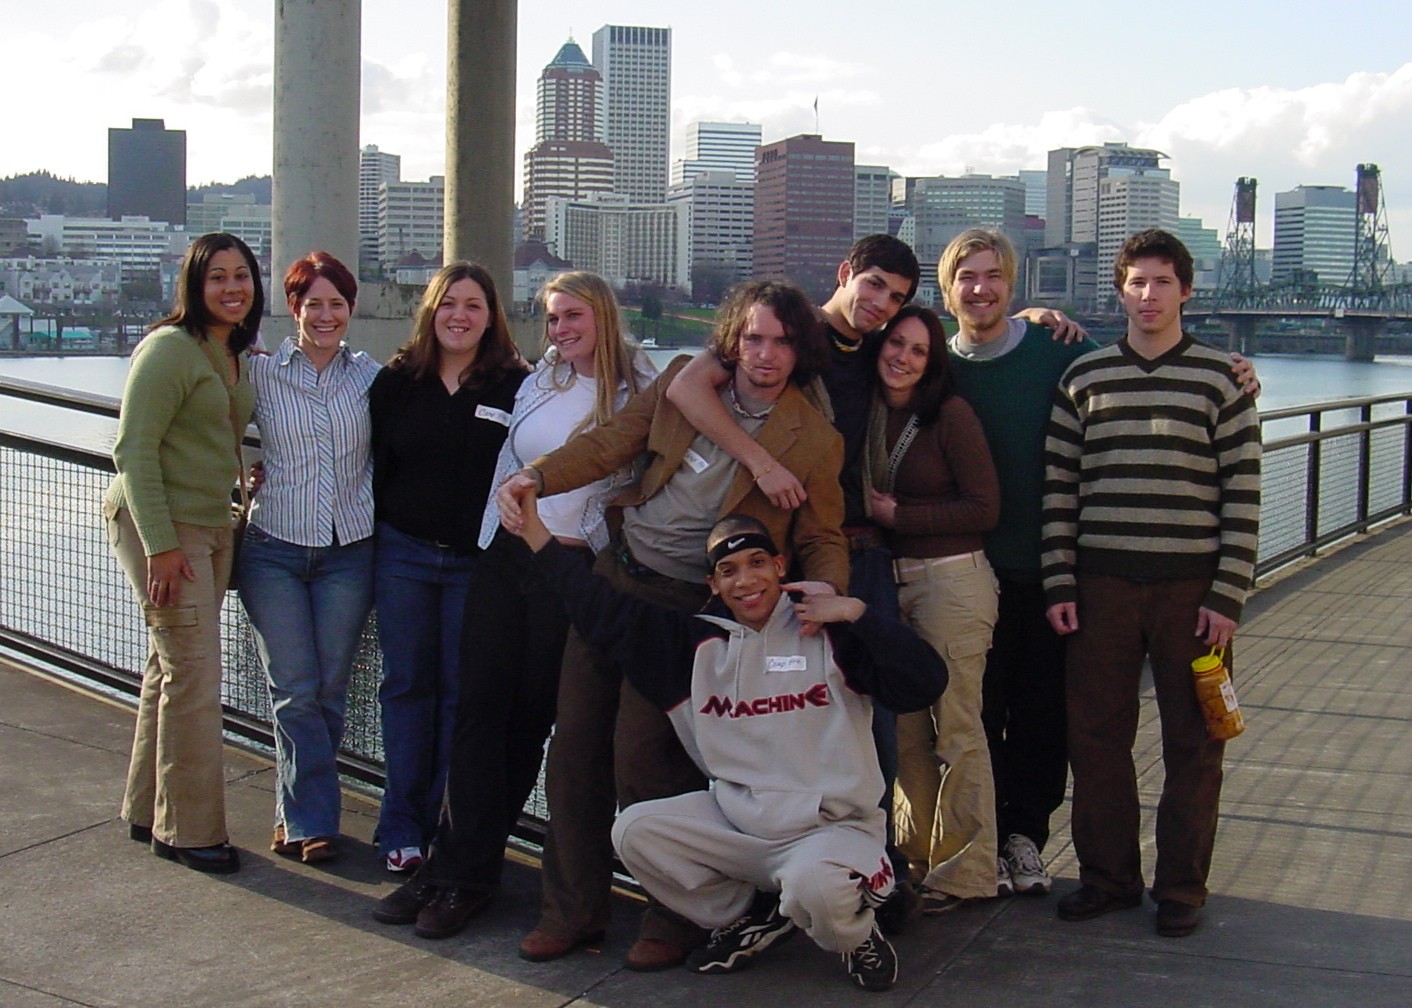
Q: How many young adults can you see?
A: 10